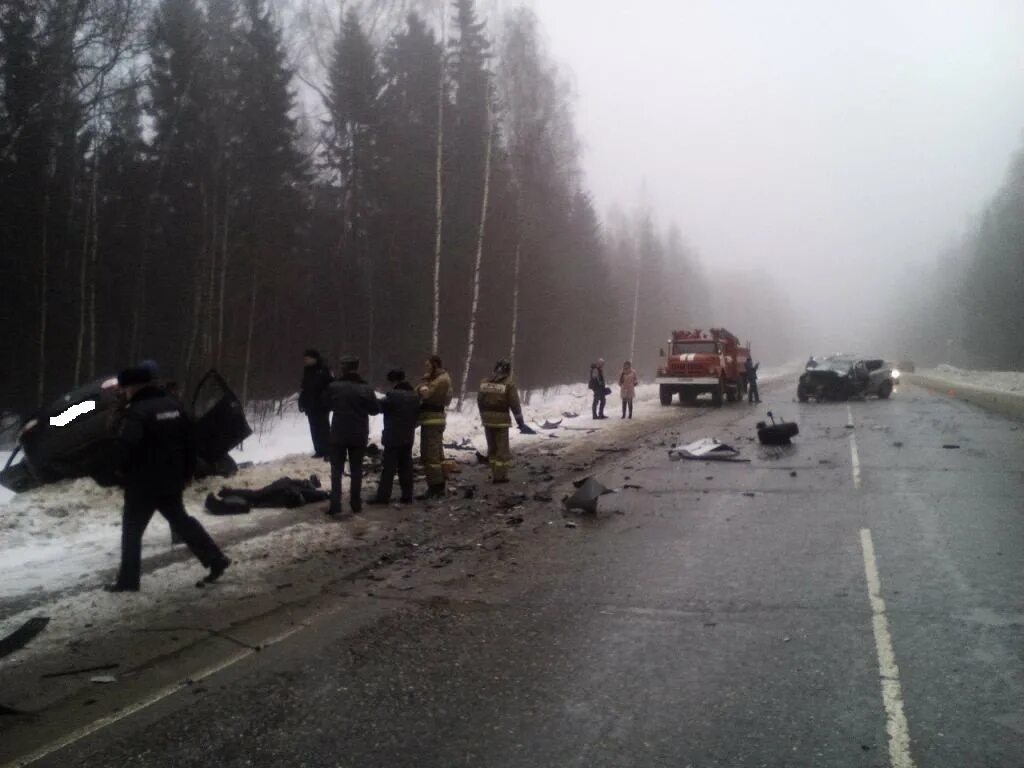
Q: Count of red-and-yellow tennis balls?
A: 0